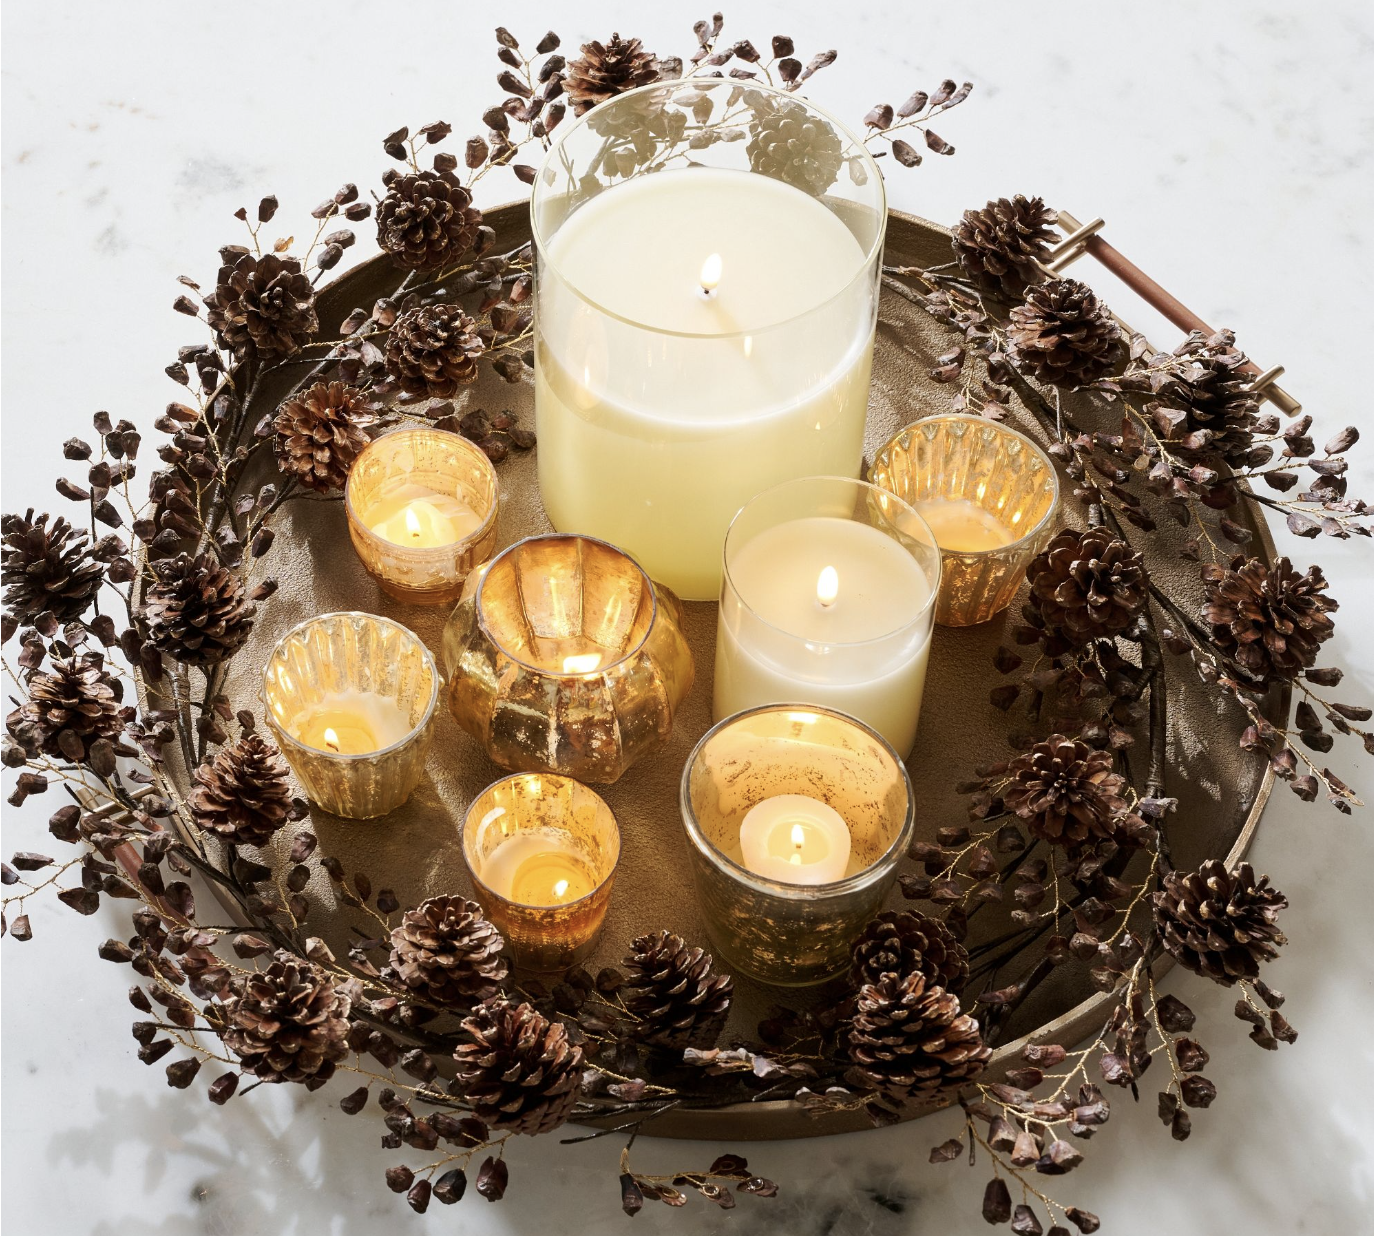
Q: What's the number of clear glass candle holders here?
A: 2